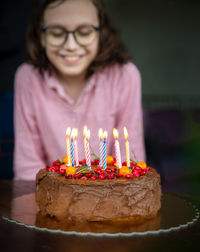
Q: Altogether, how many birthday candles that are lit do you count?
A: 9